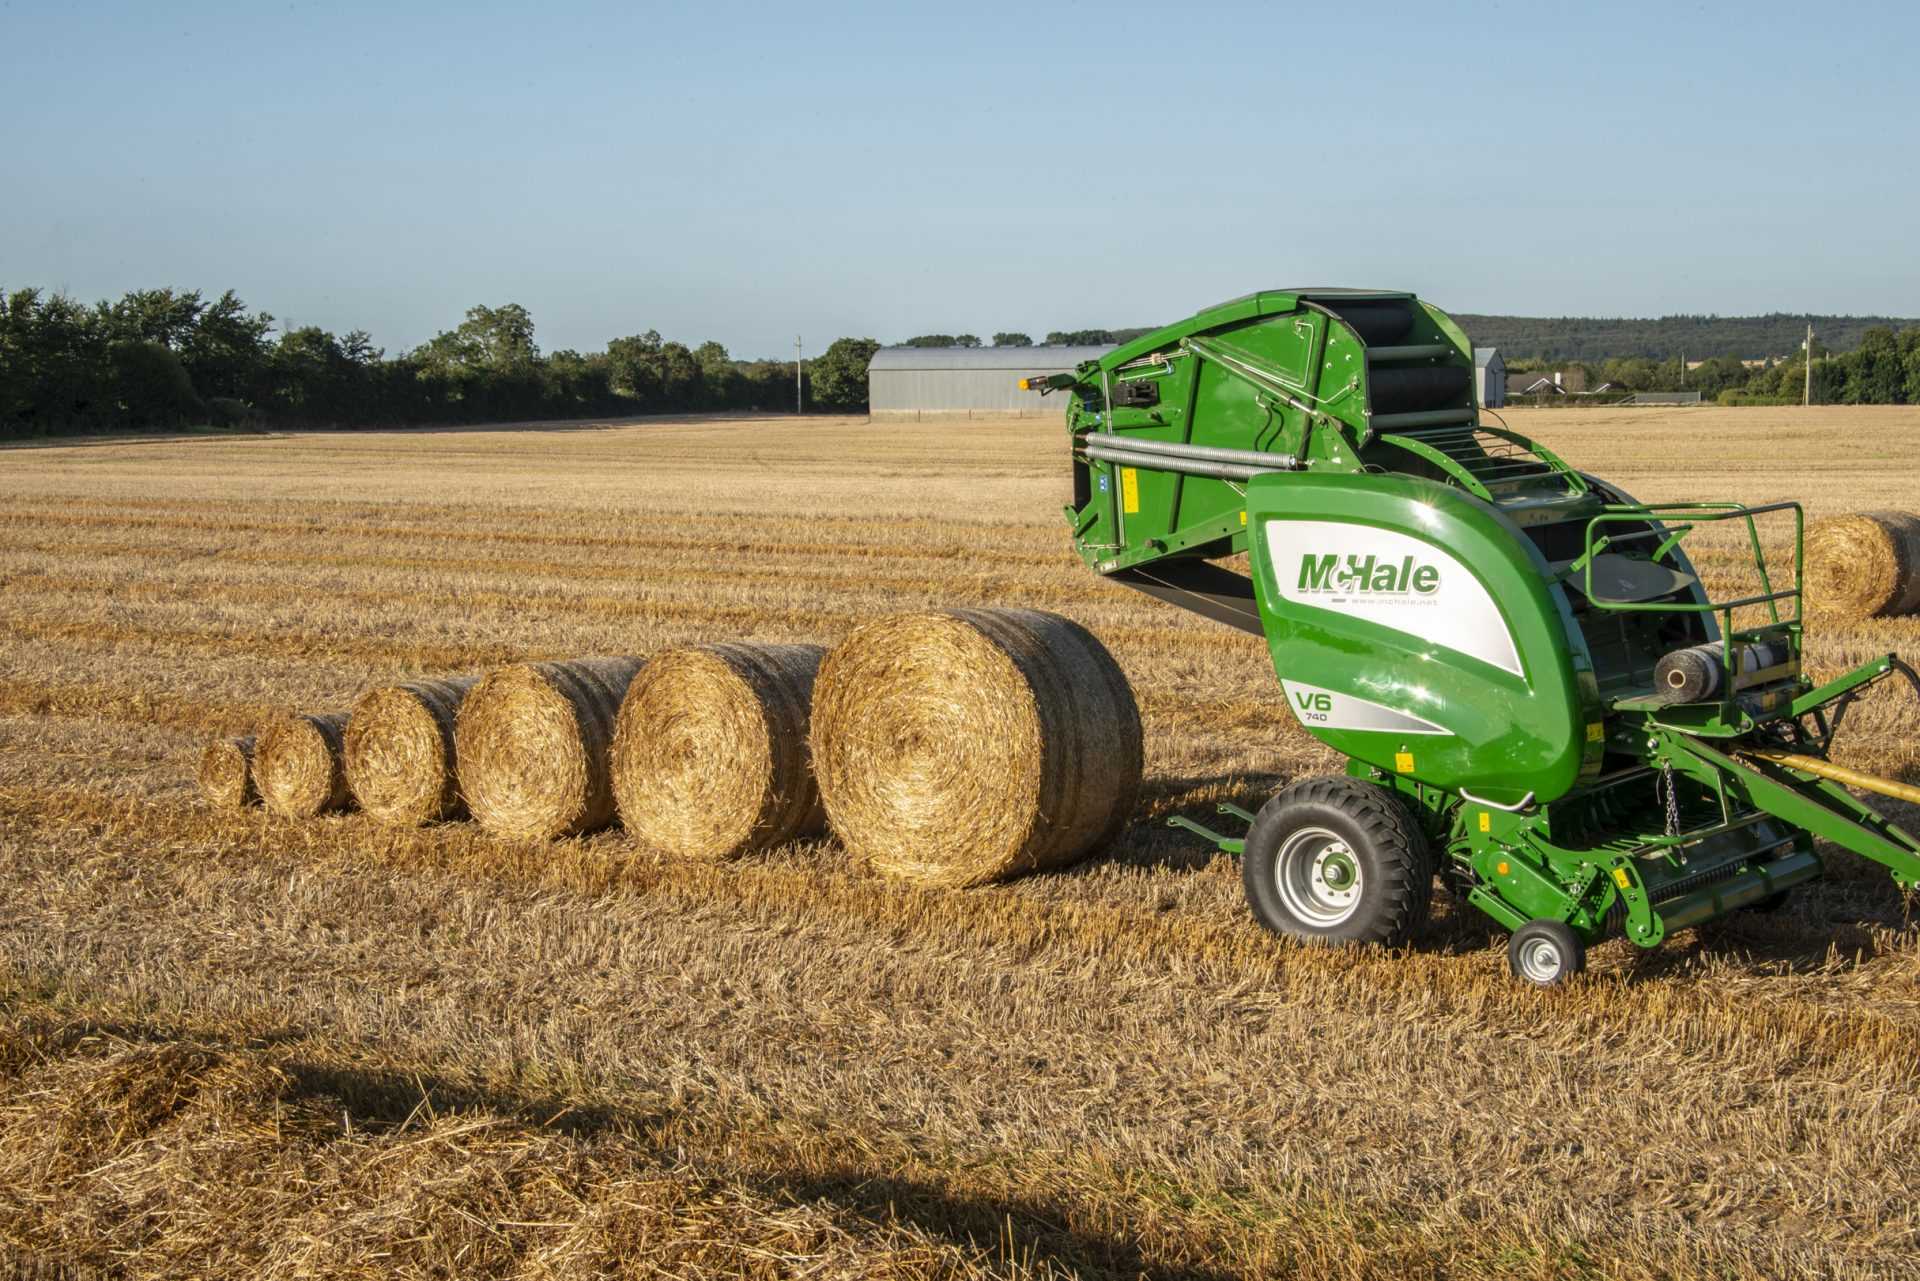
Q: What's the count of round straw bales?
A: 7